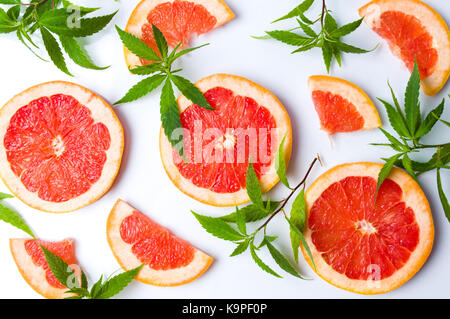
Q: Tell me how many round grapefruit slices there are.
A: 3